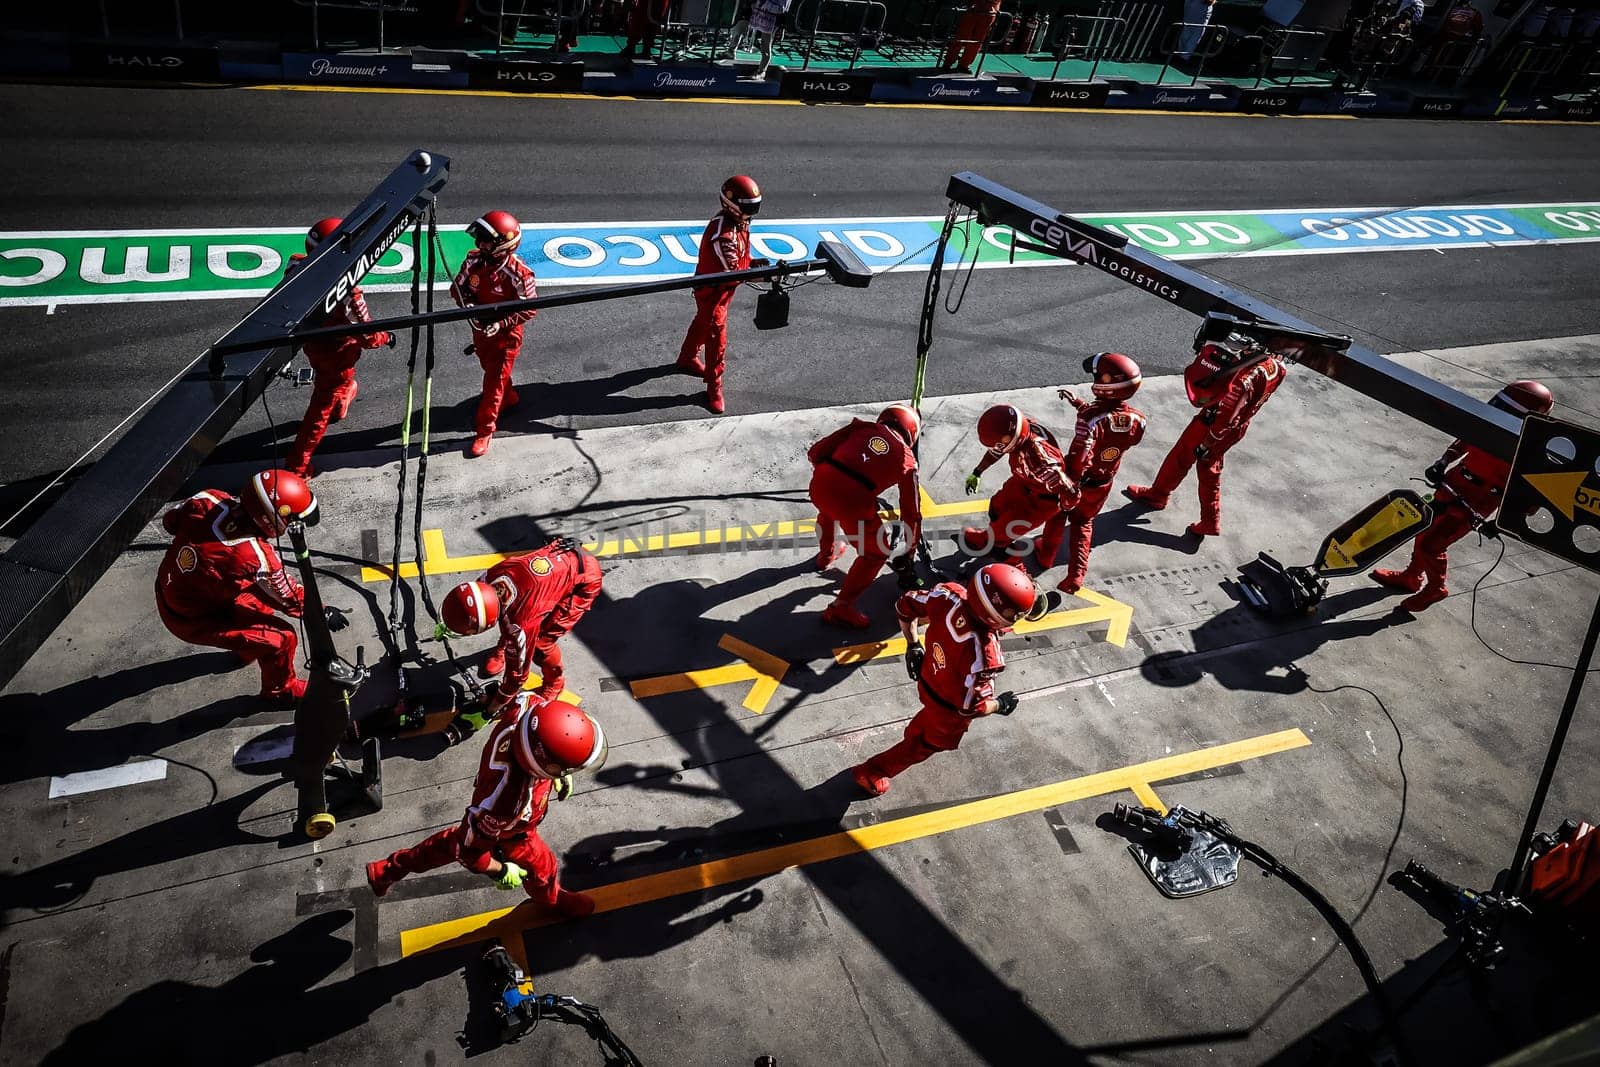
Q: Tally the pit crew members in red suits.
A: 12